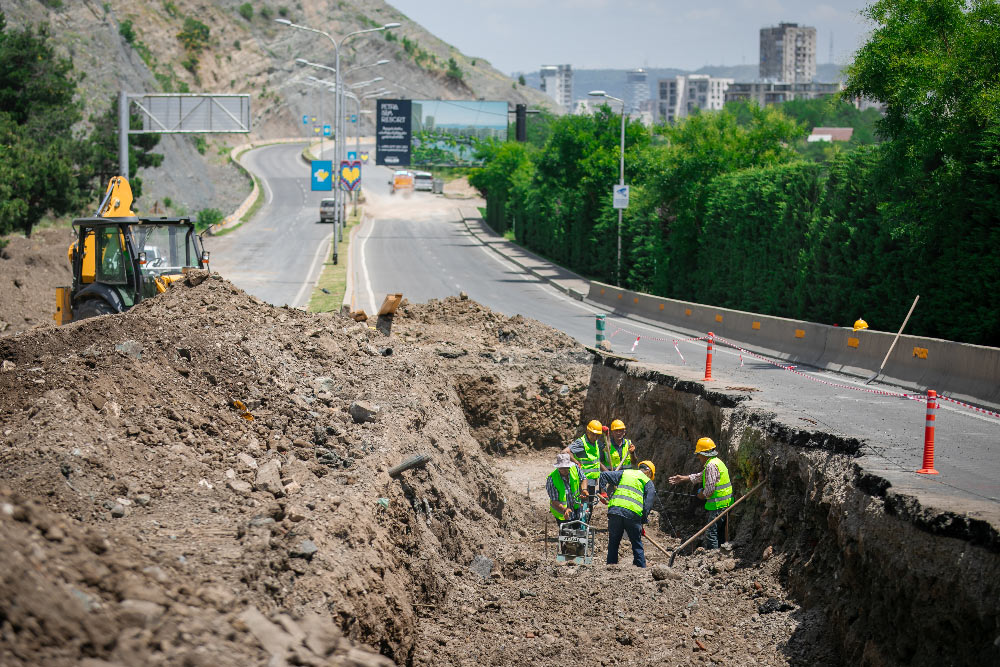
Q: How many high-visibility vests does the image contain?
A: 5